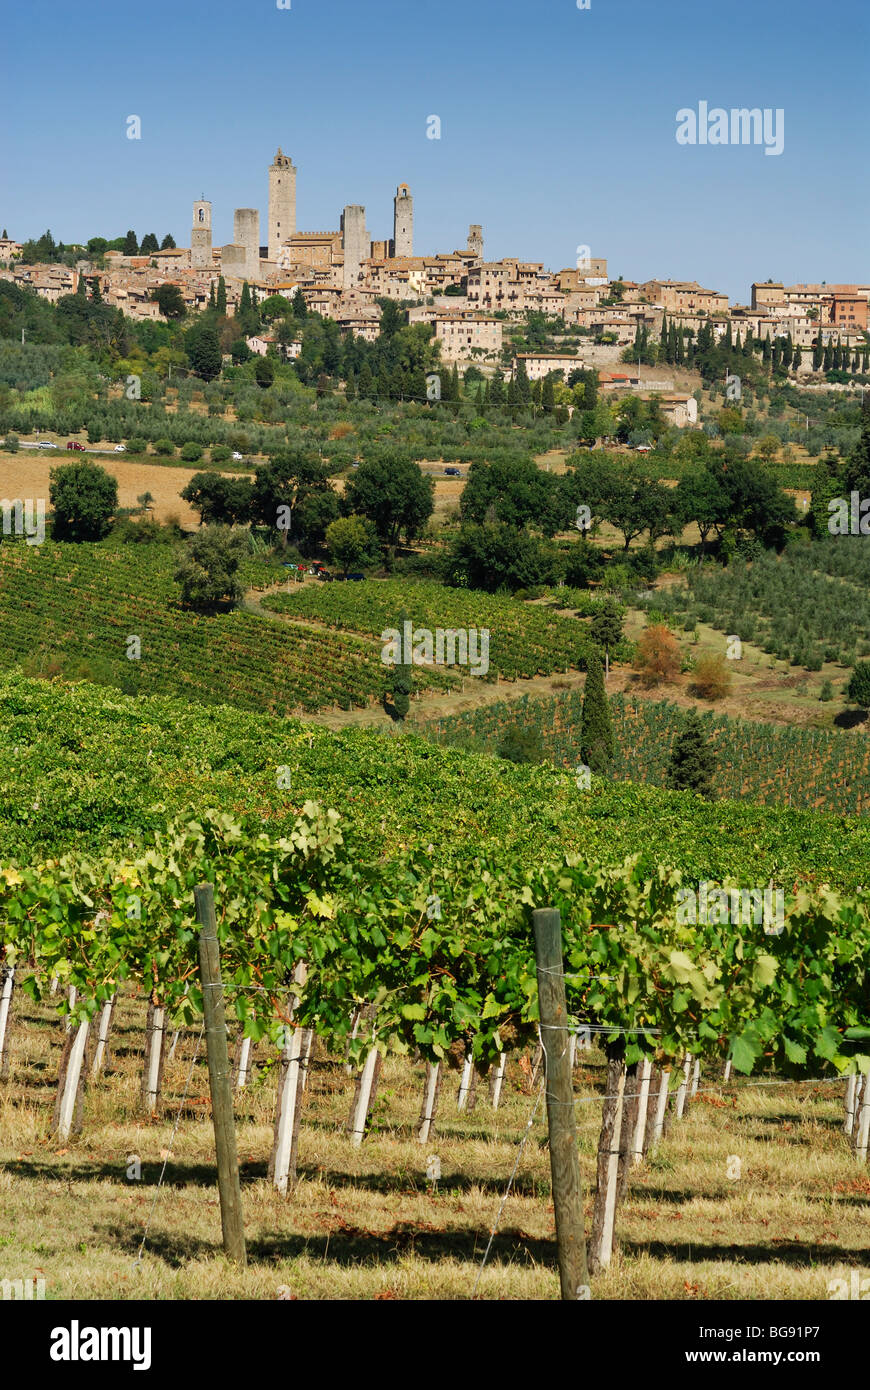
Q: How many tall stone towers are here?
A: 6